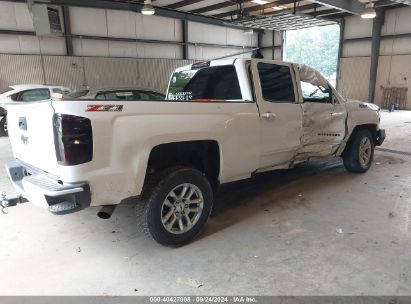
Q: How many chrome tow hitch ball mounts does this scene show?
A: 1